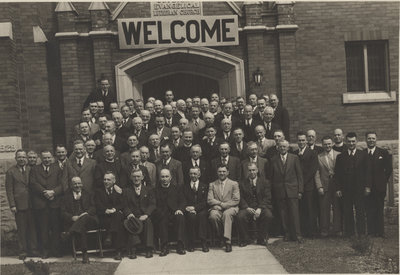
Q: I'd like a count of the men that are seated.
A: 7